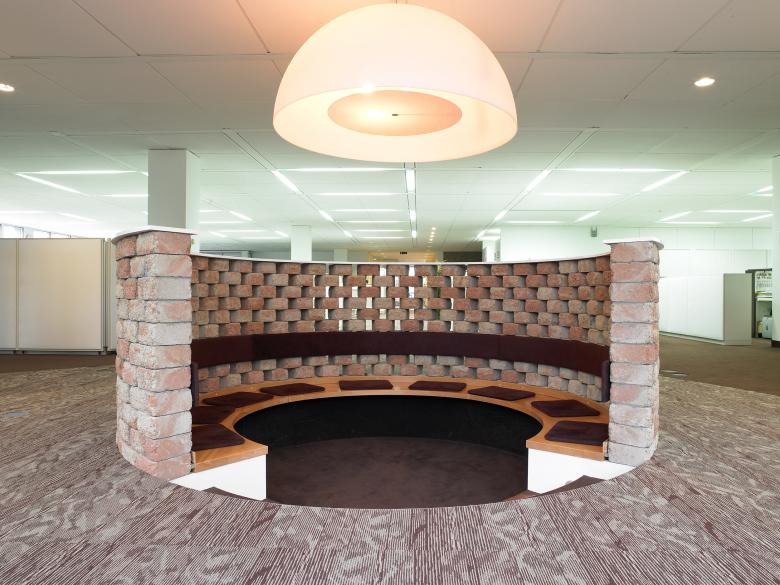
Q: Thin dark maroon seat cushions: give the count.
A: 9